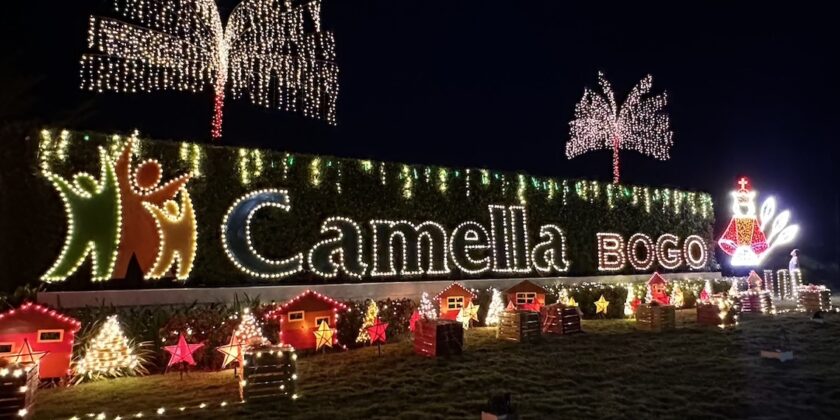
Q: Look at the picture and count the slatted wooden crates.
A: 9